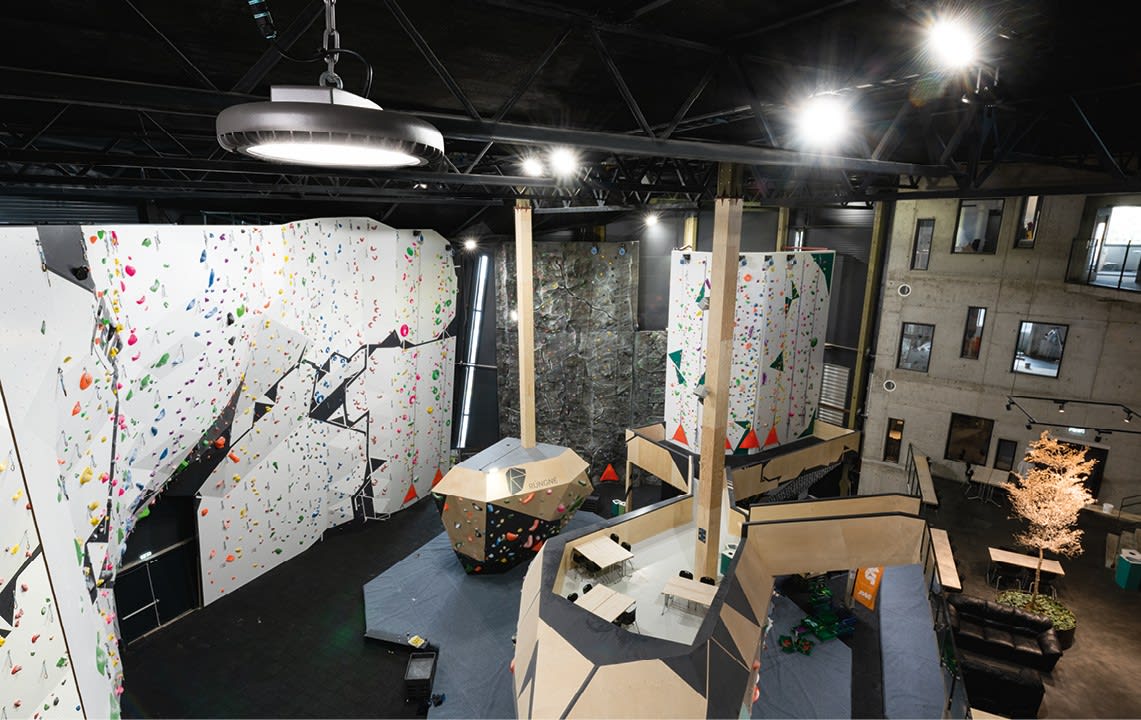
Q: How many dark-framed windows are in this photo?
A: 9